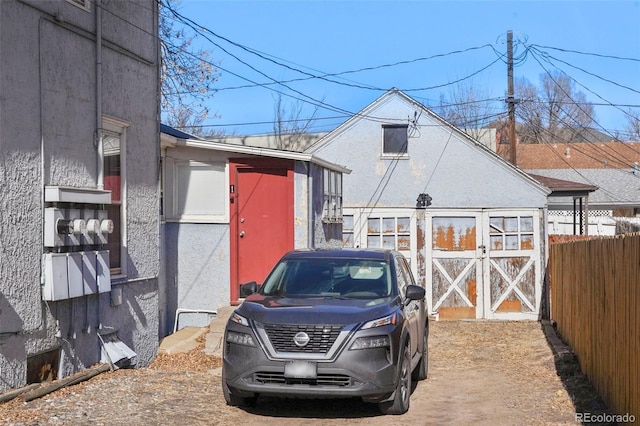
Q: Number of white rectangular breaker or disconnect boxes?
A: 4